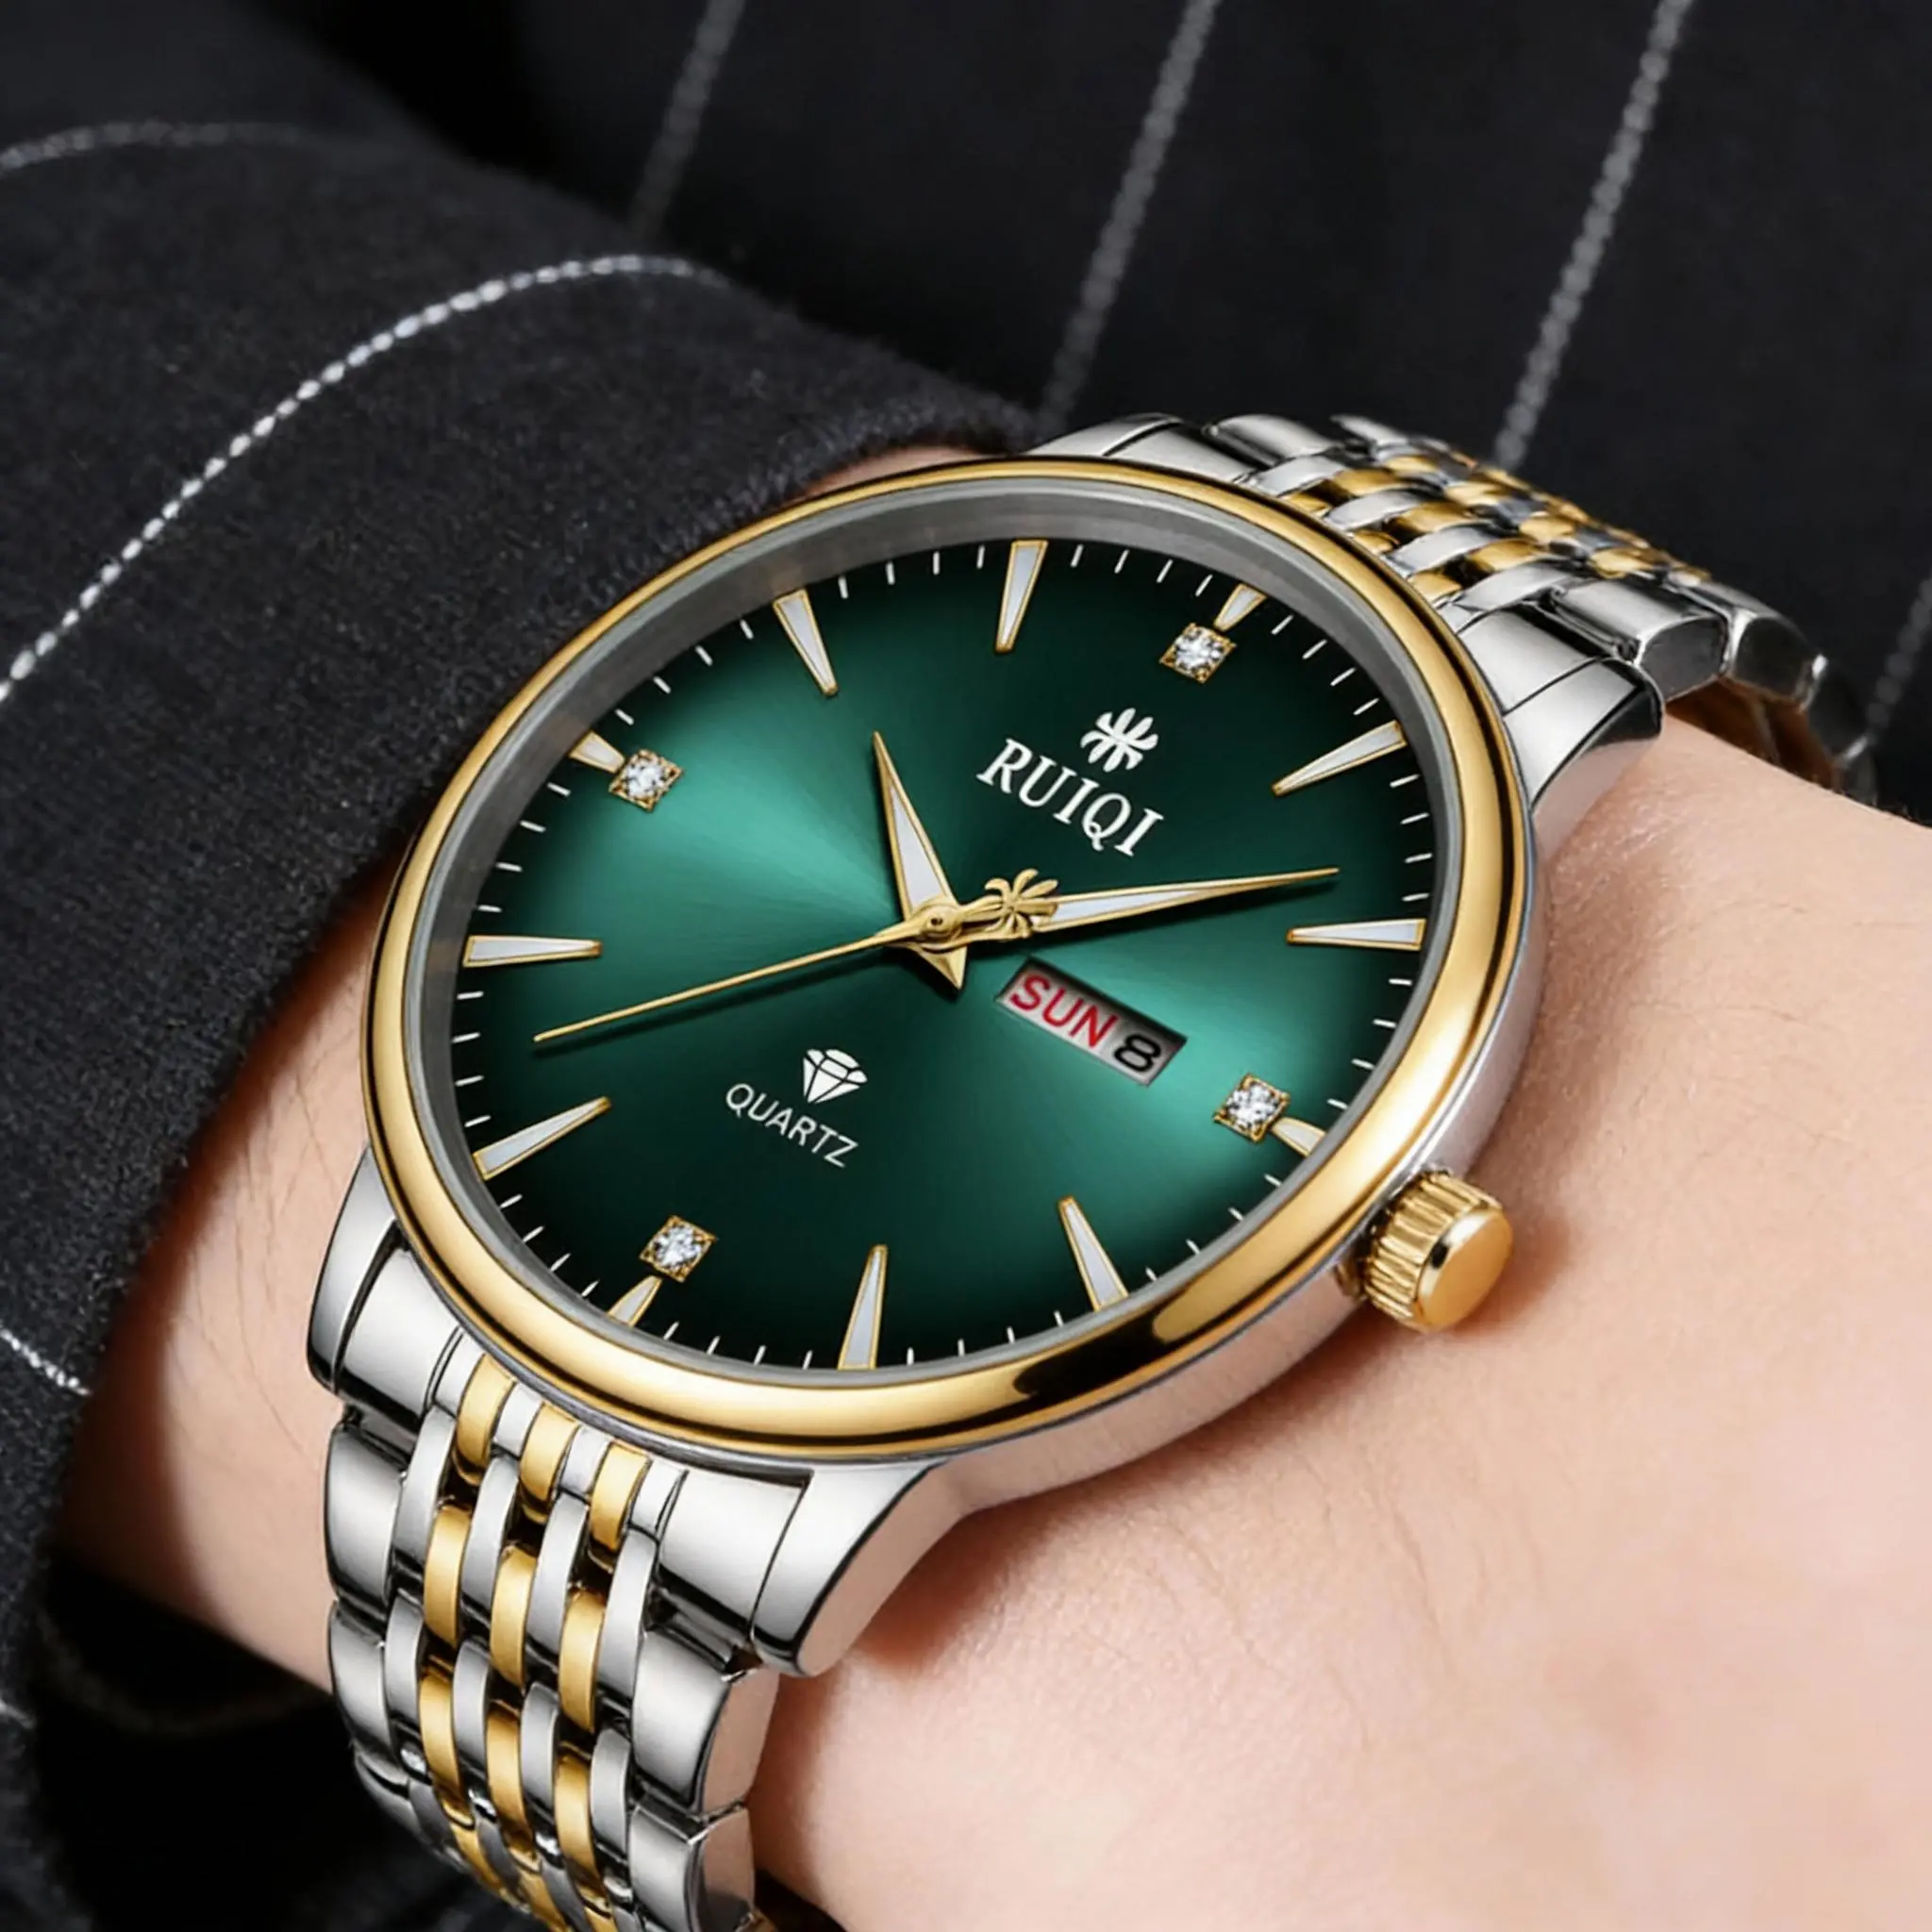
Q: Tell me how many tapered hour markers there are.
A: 12